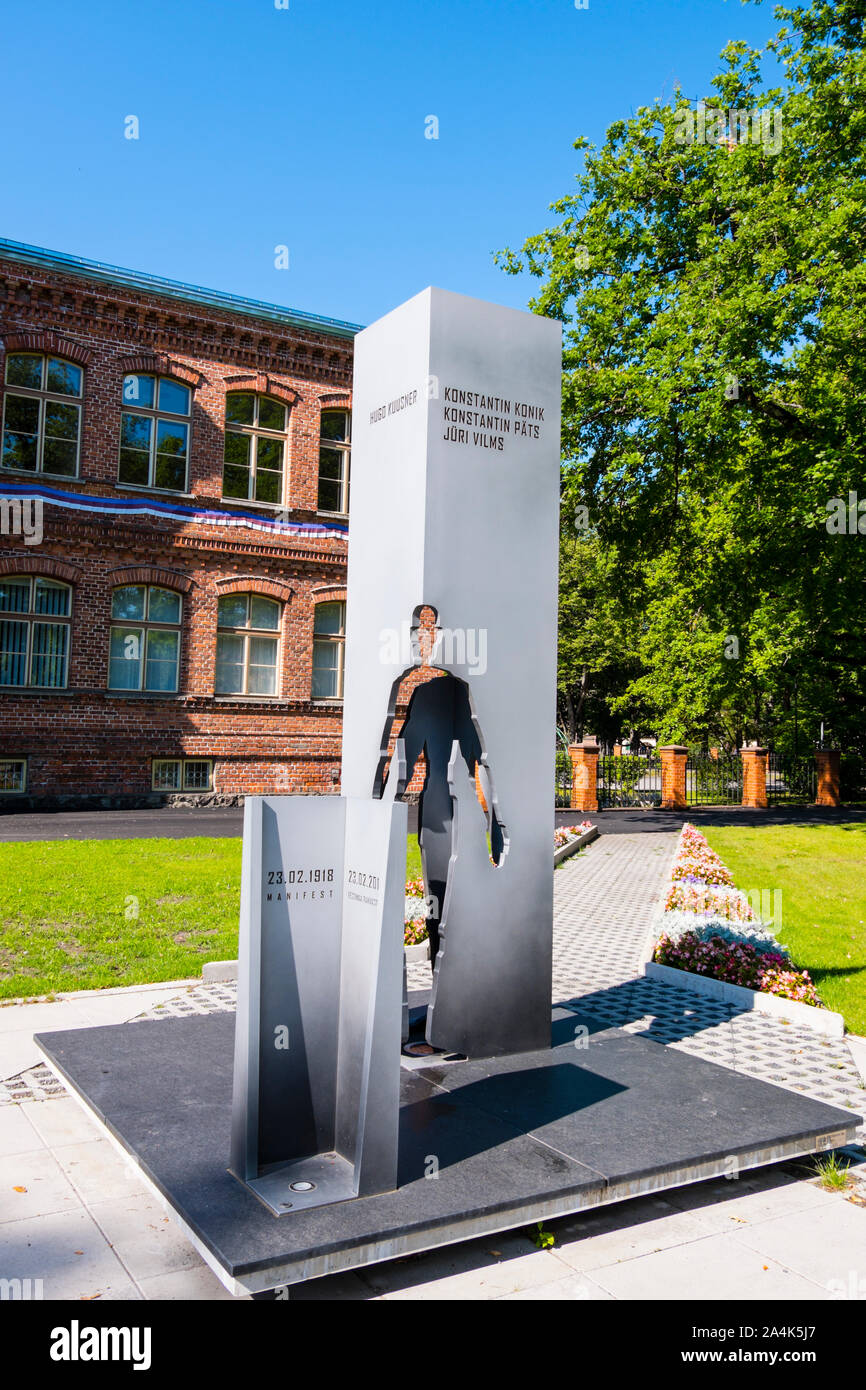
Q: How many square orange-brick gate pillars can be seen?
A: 4